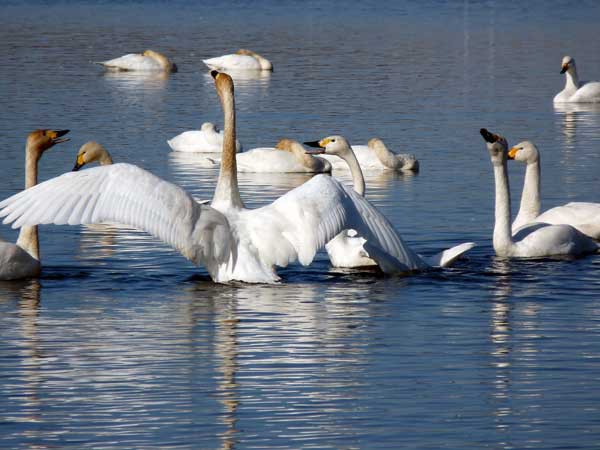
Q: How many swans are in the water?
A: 12